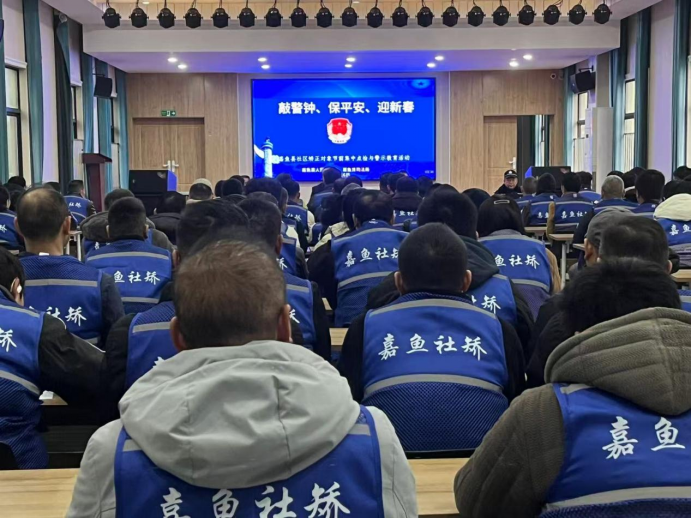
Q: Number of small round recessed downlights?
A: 10